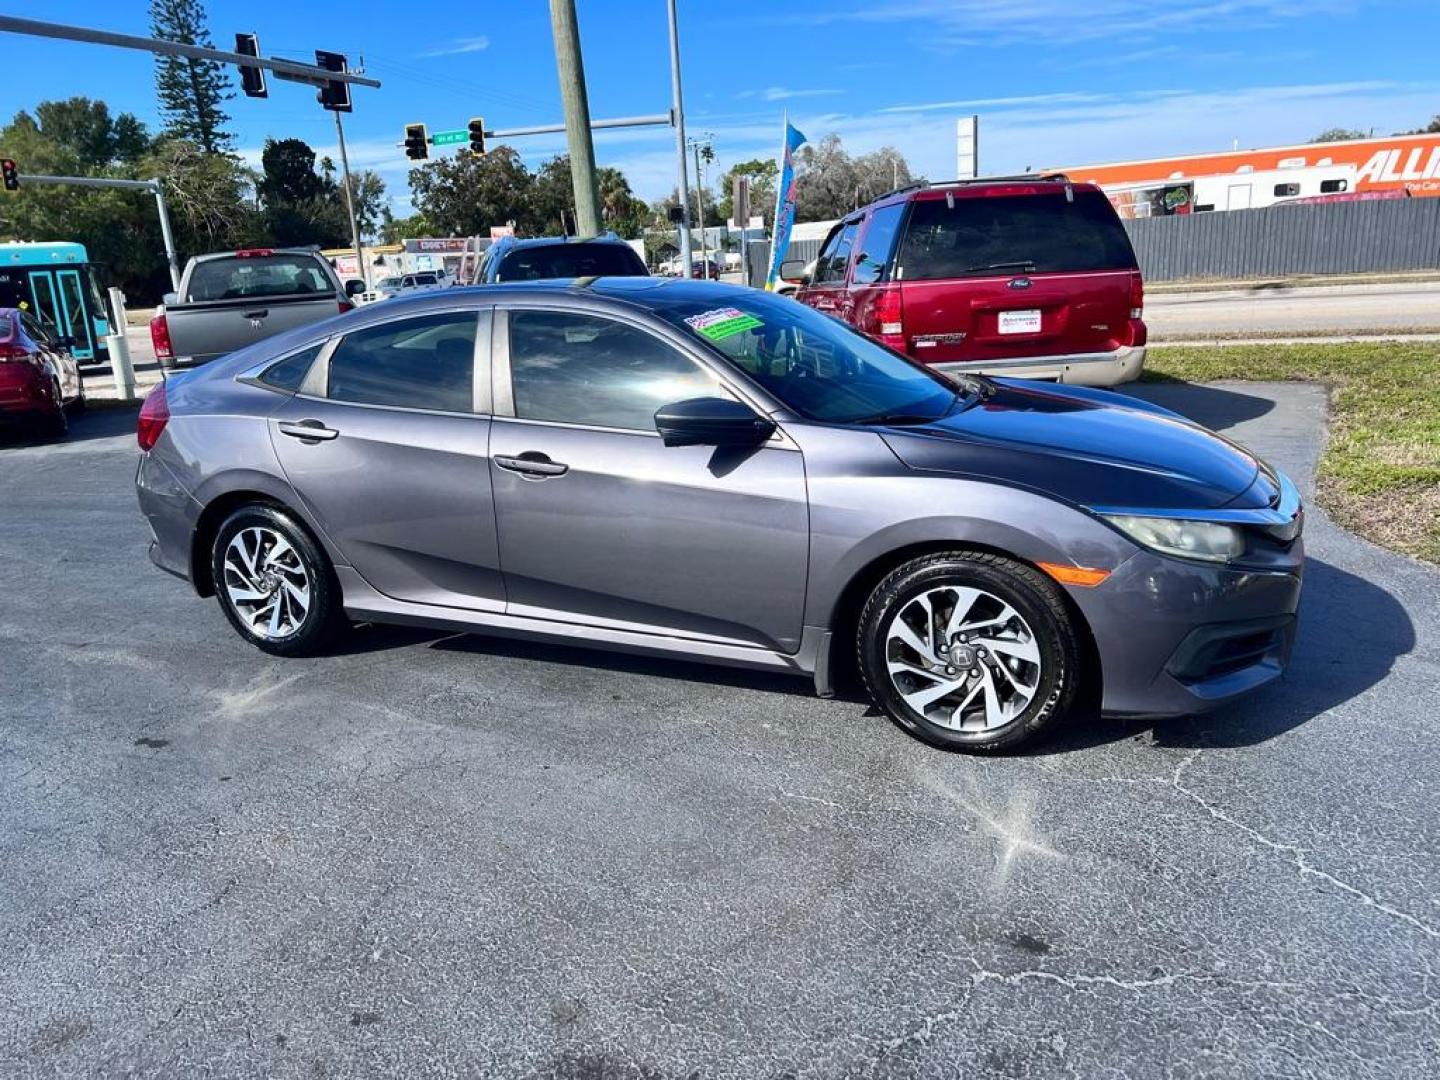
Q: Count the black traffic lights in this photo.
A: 5